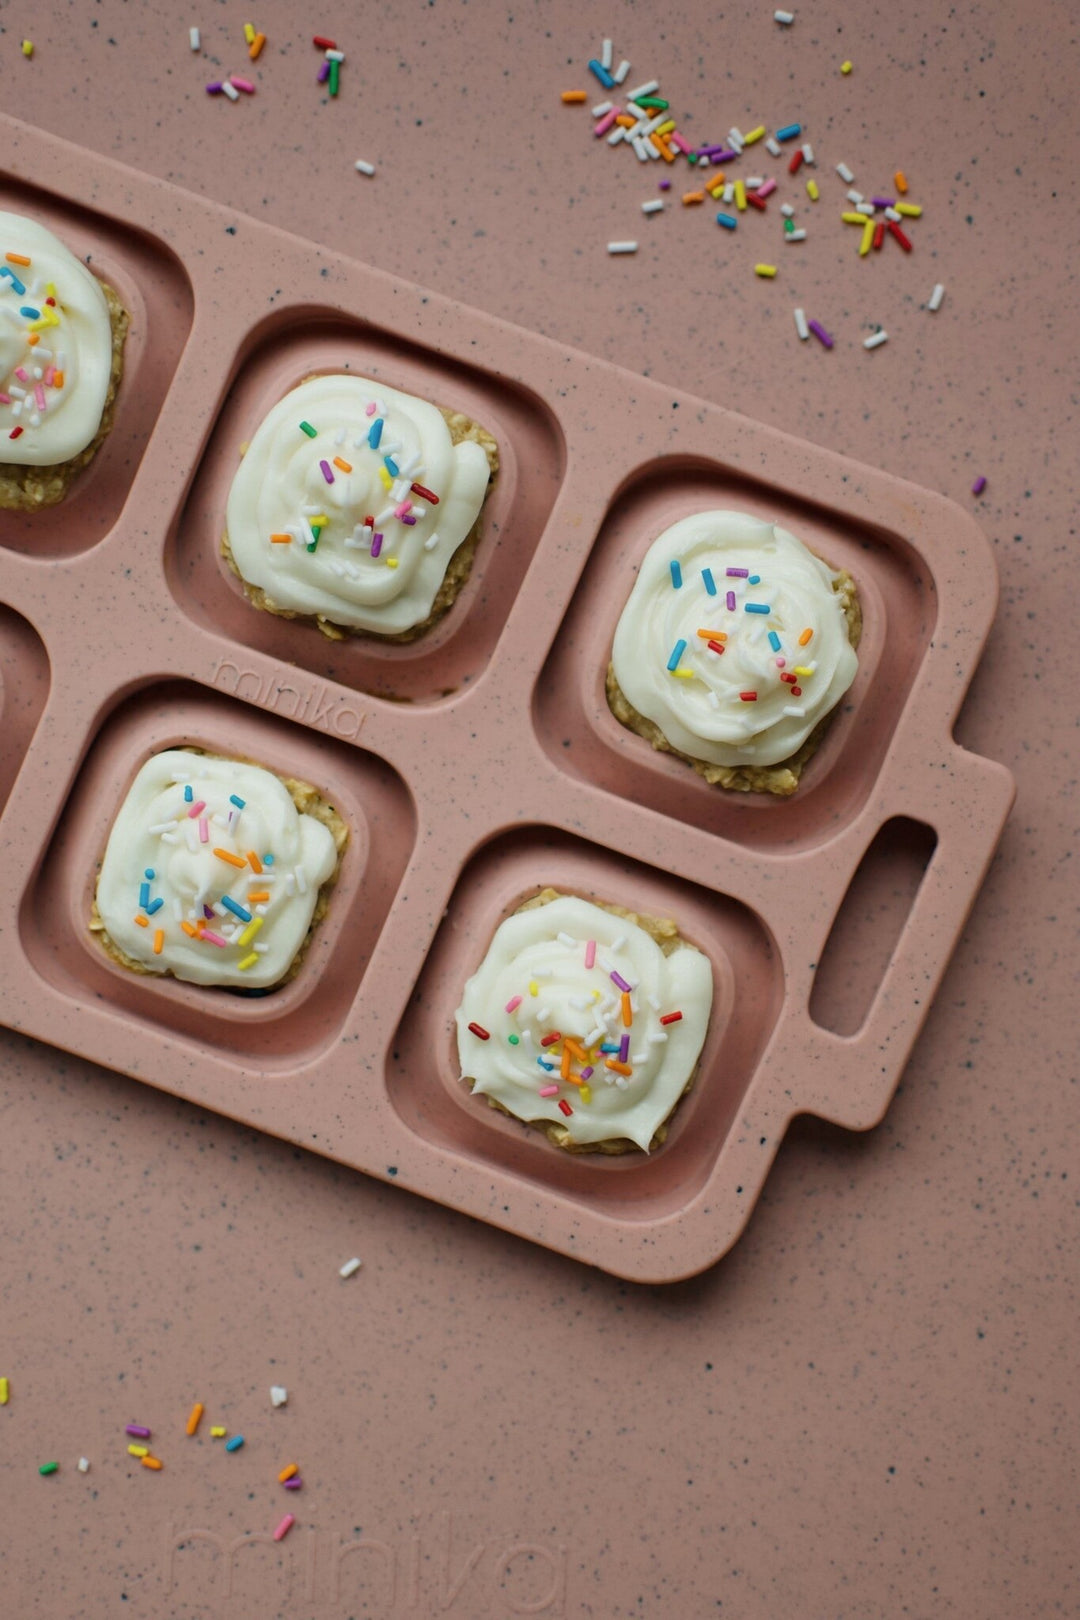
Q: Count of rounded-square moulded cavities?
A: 6